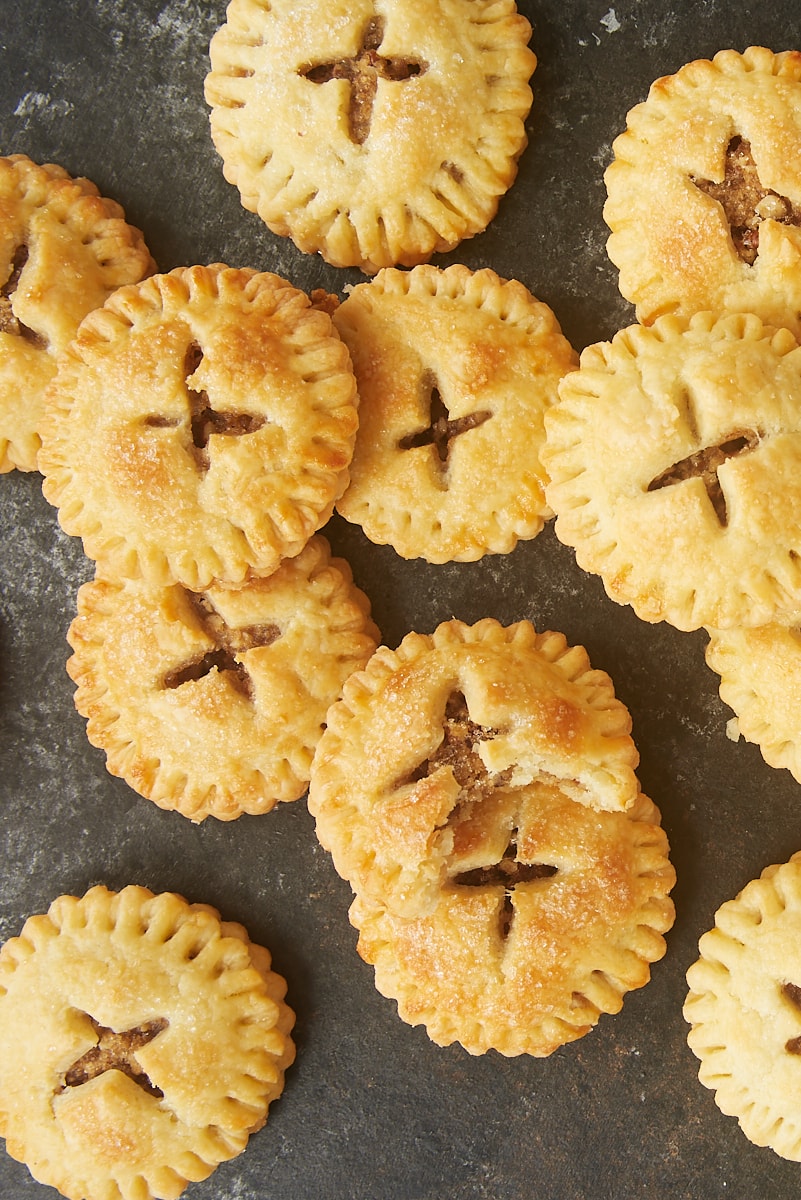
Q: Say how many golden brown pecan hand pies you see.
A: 12